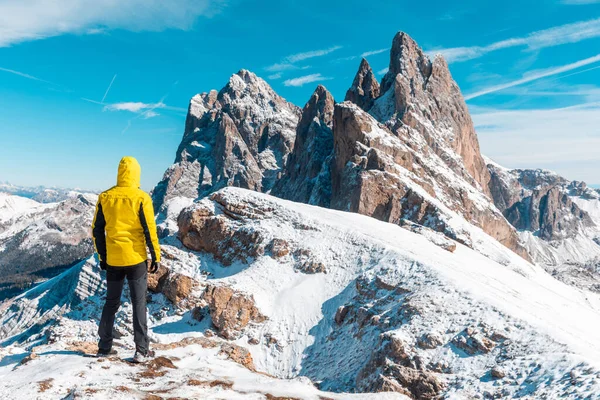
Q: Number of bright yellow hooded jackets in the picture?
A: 1